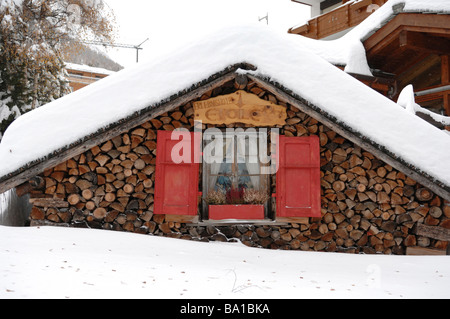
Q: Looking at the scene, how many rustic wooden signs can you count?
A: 1